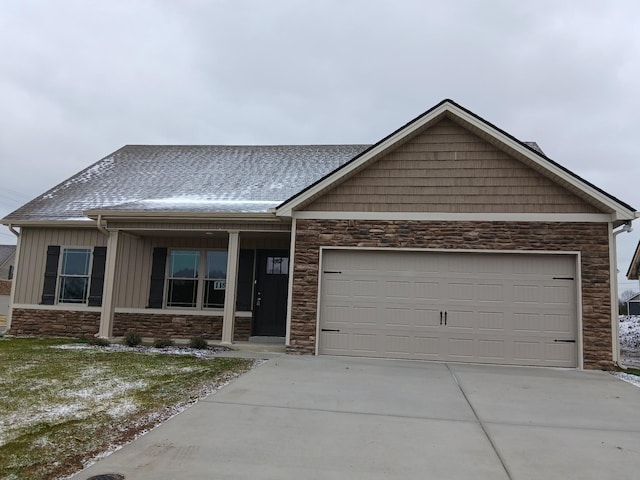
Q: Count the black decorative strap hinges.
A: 4